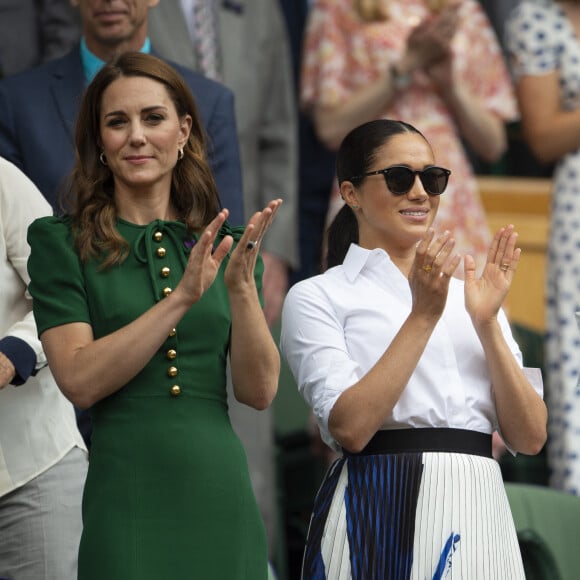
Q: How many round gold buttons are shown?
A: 8